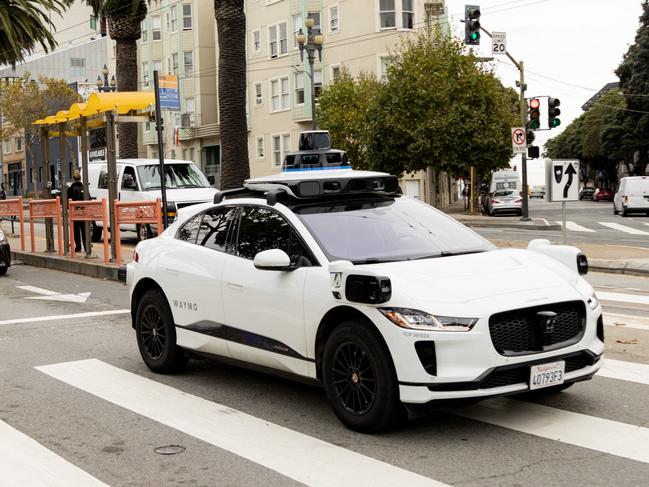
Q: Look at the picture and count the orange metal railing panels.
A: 4